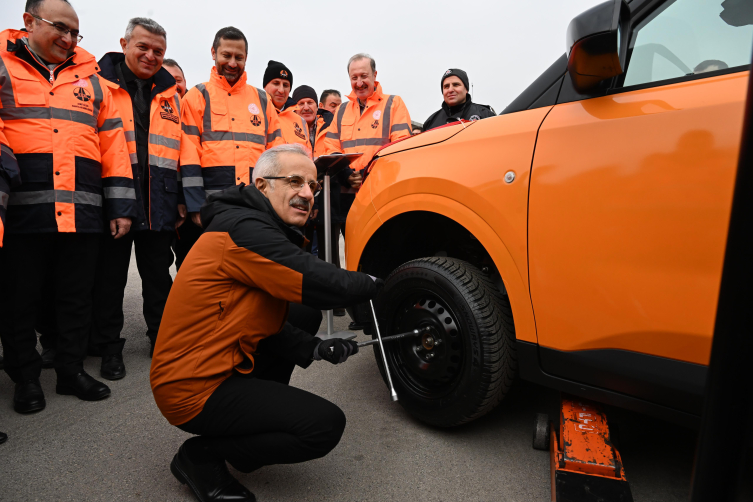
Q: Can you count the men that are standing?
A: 9